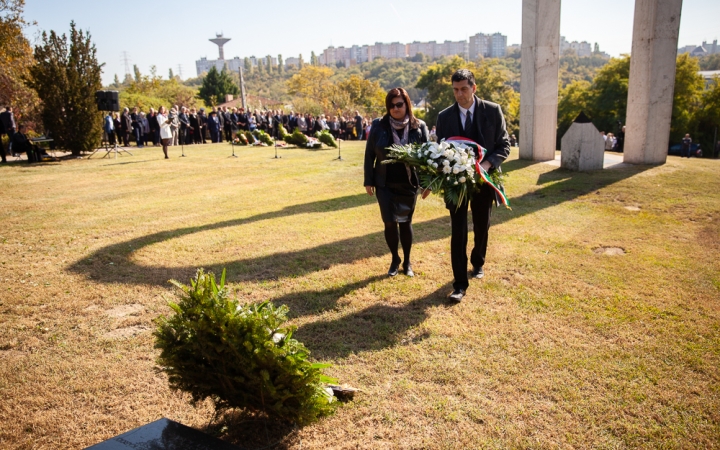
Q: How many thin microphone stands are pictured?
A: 4